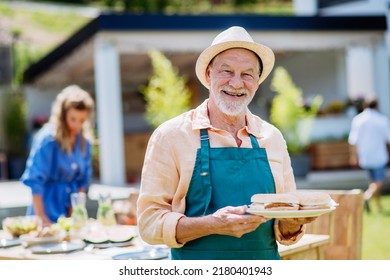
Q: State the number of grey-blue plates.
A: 3